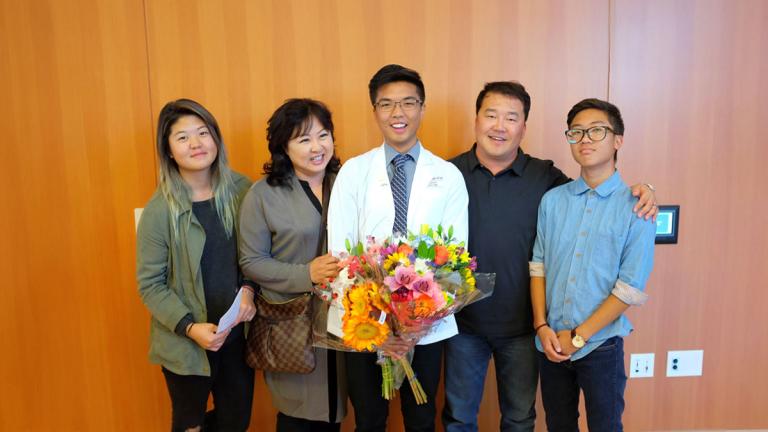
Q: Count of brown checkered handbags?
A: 1